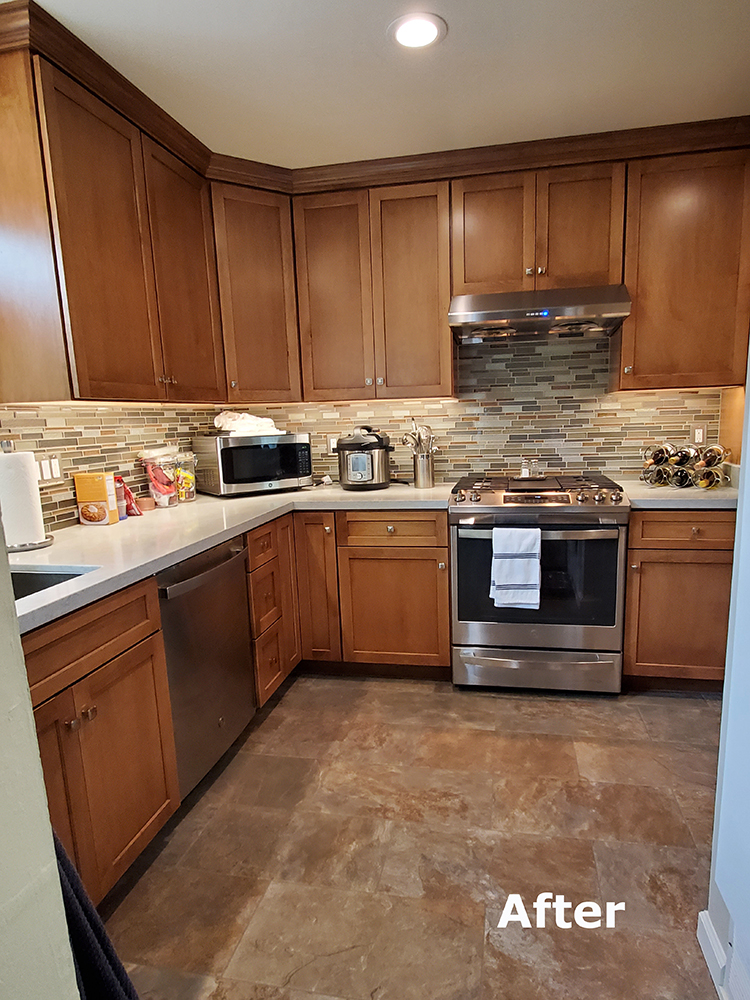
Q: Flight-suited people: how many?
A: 0